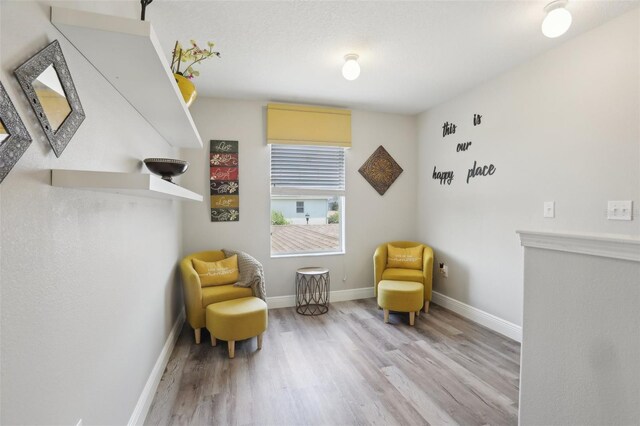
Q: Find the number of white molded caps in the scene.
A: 1